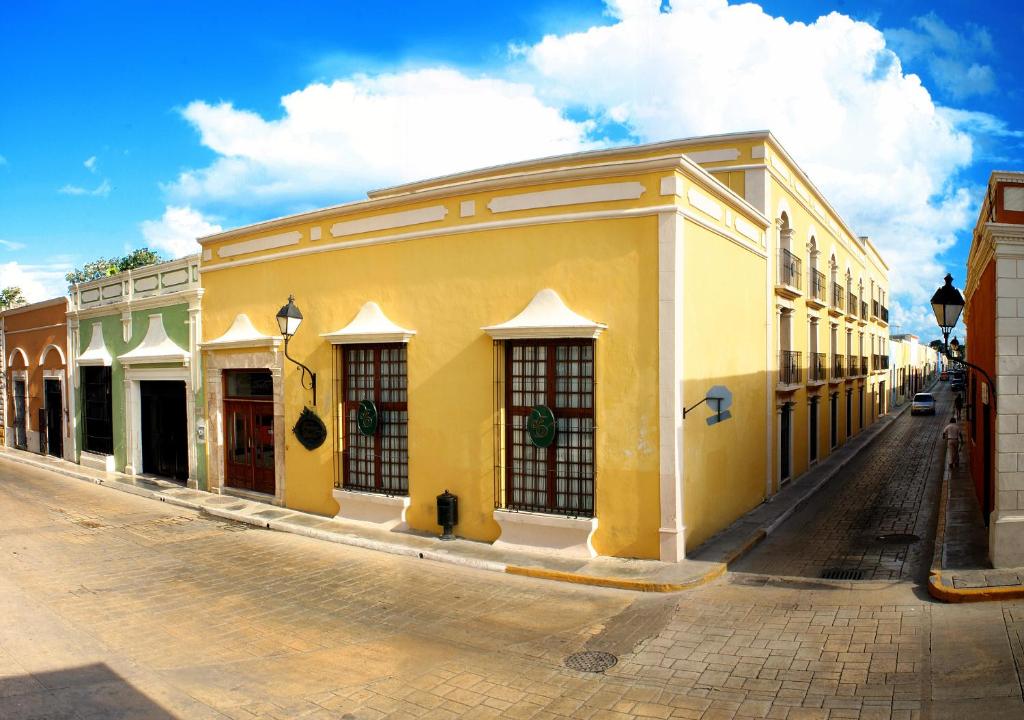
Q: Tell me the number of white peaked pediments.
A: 5